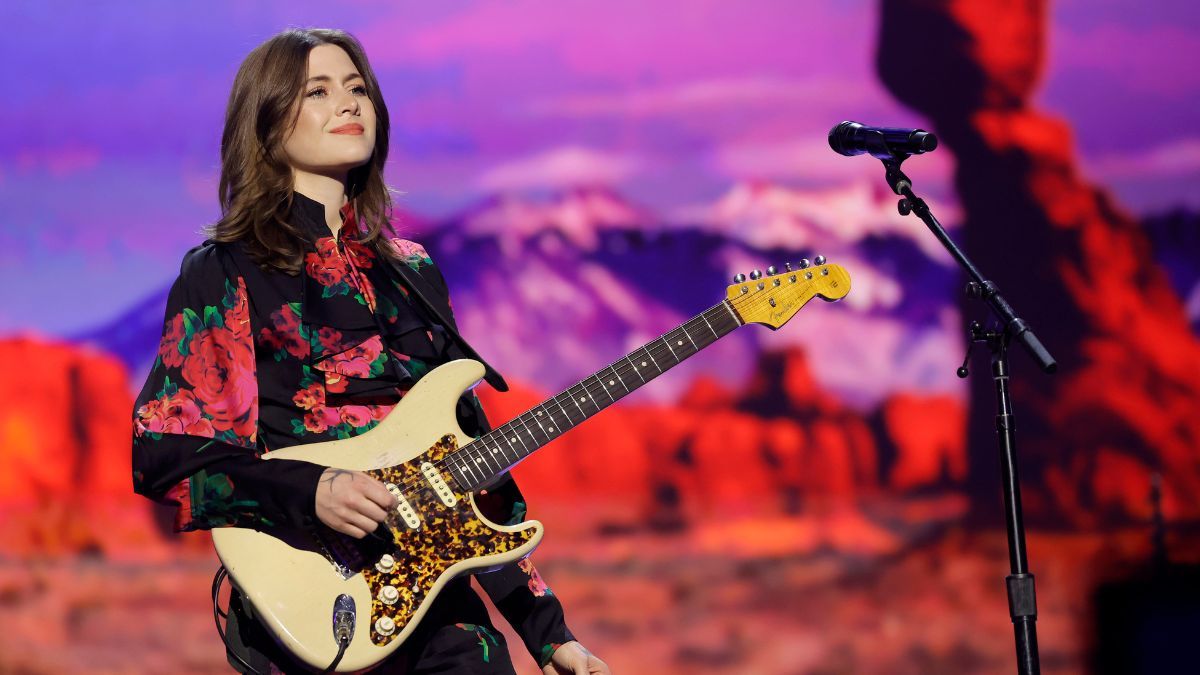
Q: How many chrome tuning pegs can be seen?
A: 6